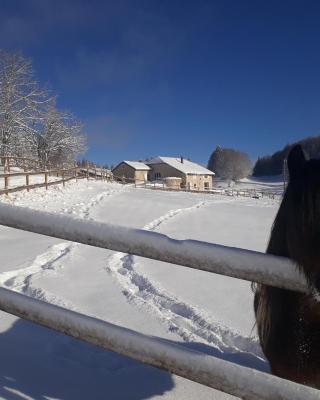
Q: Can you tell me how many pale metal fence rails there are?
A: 2